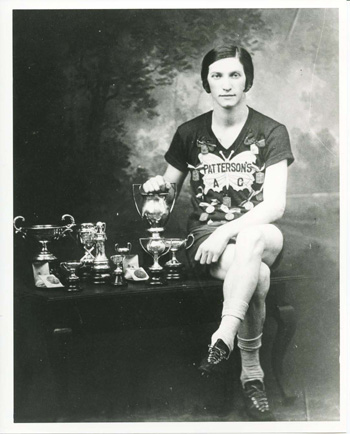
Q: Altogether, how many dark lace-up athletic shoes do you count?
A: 2